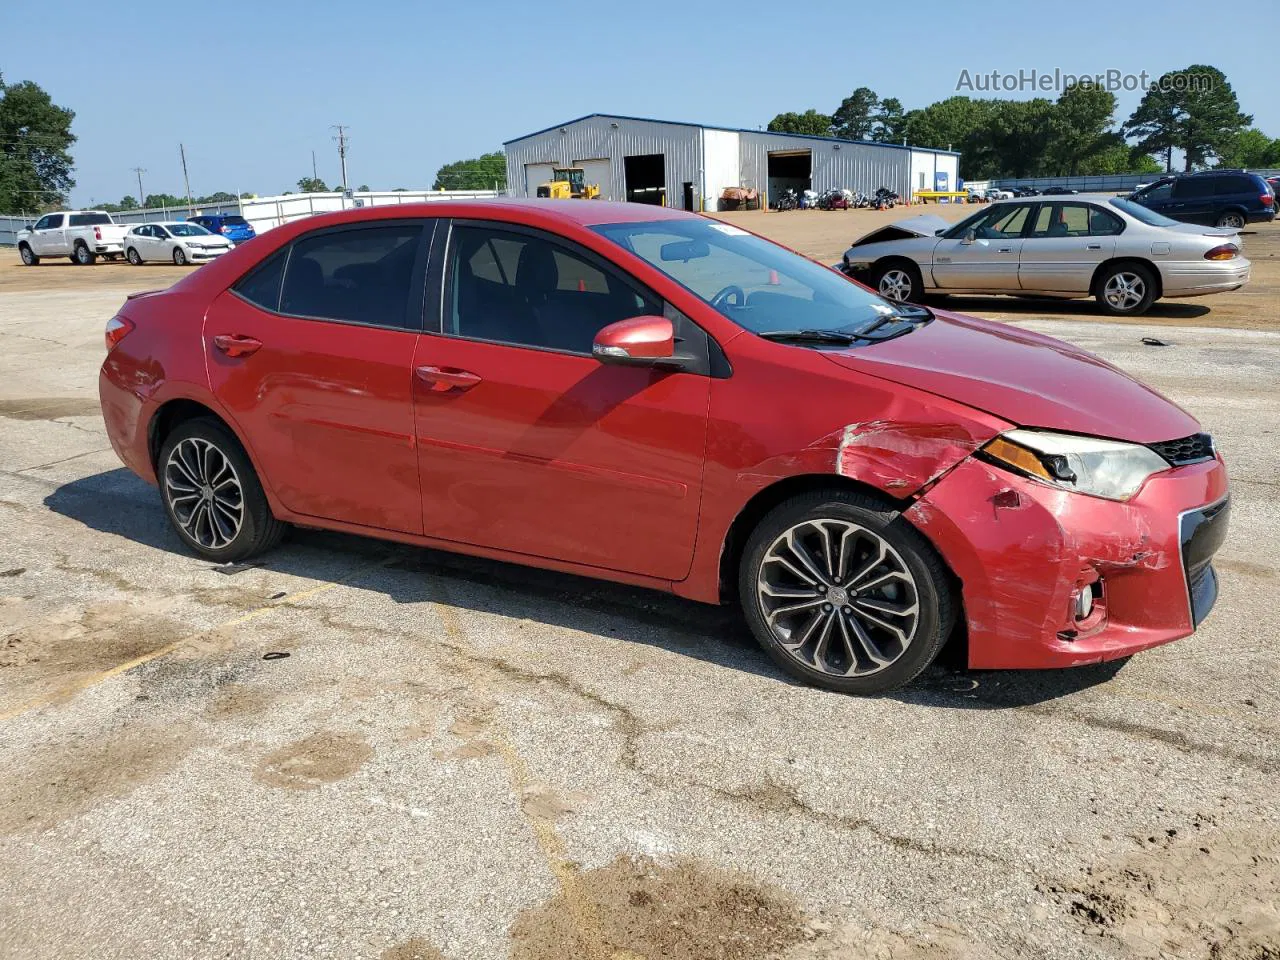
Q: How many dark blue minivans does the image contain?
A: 1